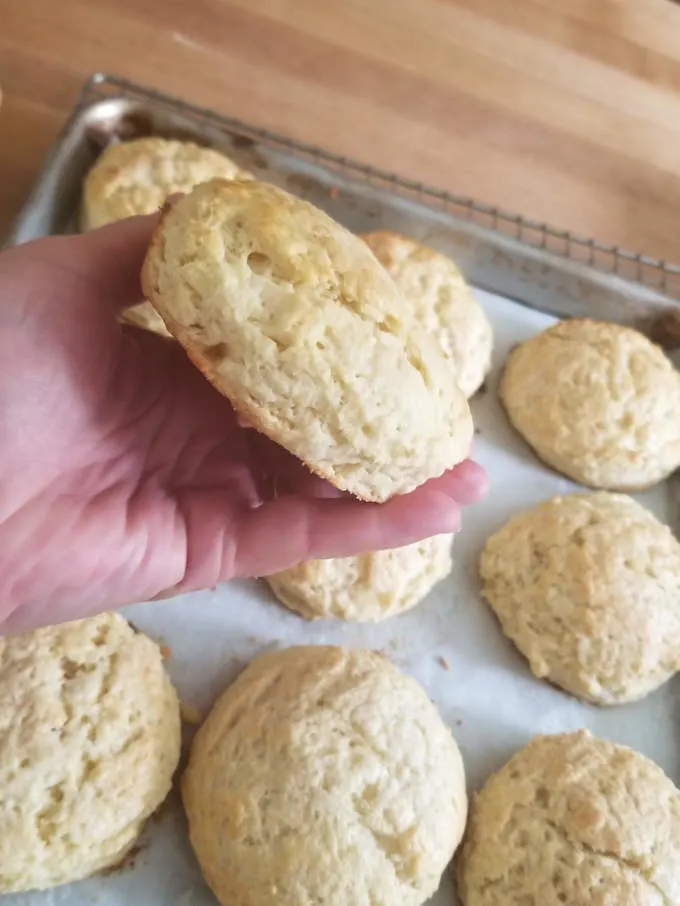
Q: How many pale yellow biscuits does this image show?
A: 9